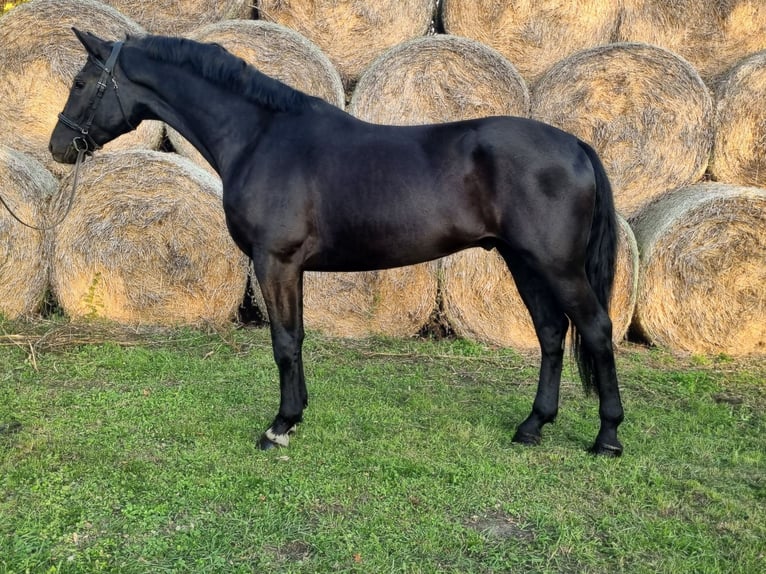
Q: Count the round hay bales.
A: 14